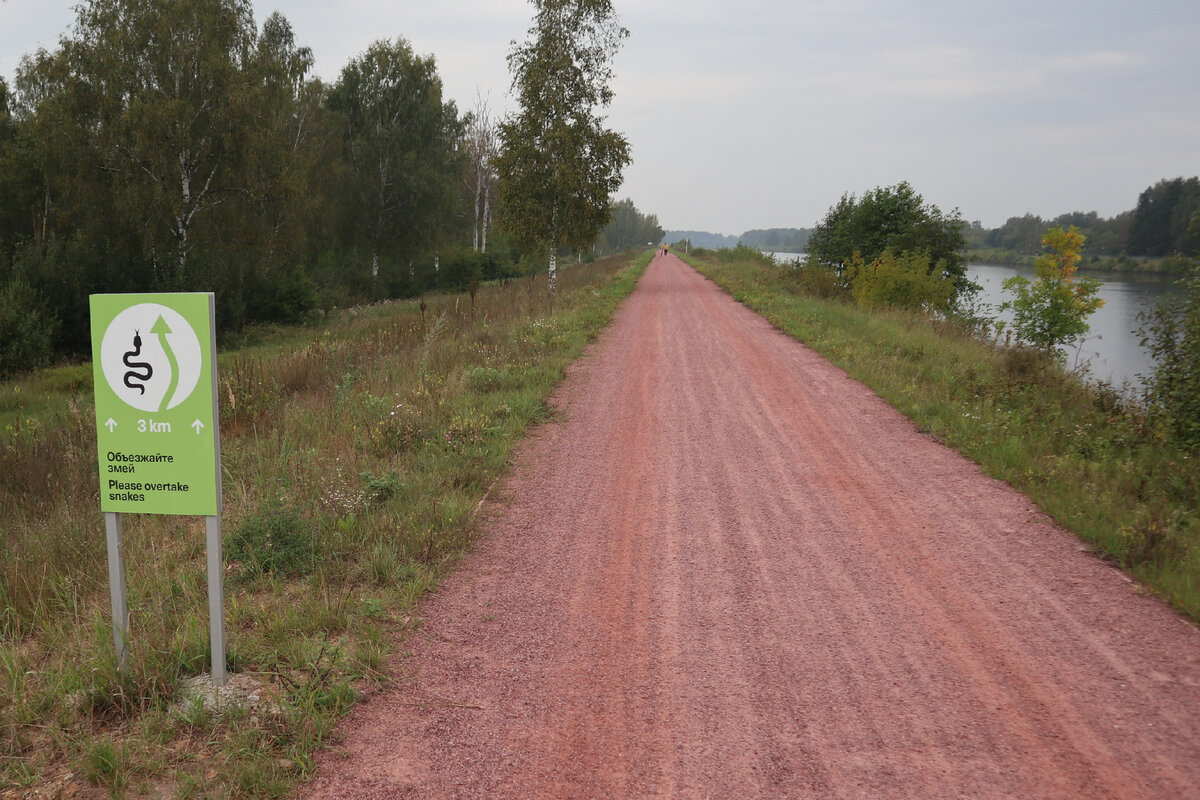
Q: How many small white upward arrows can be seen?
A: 2